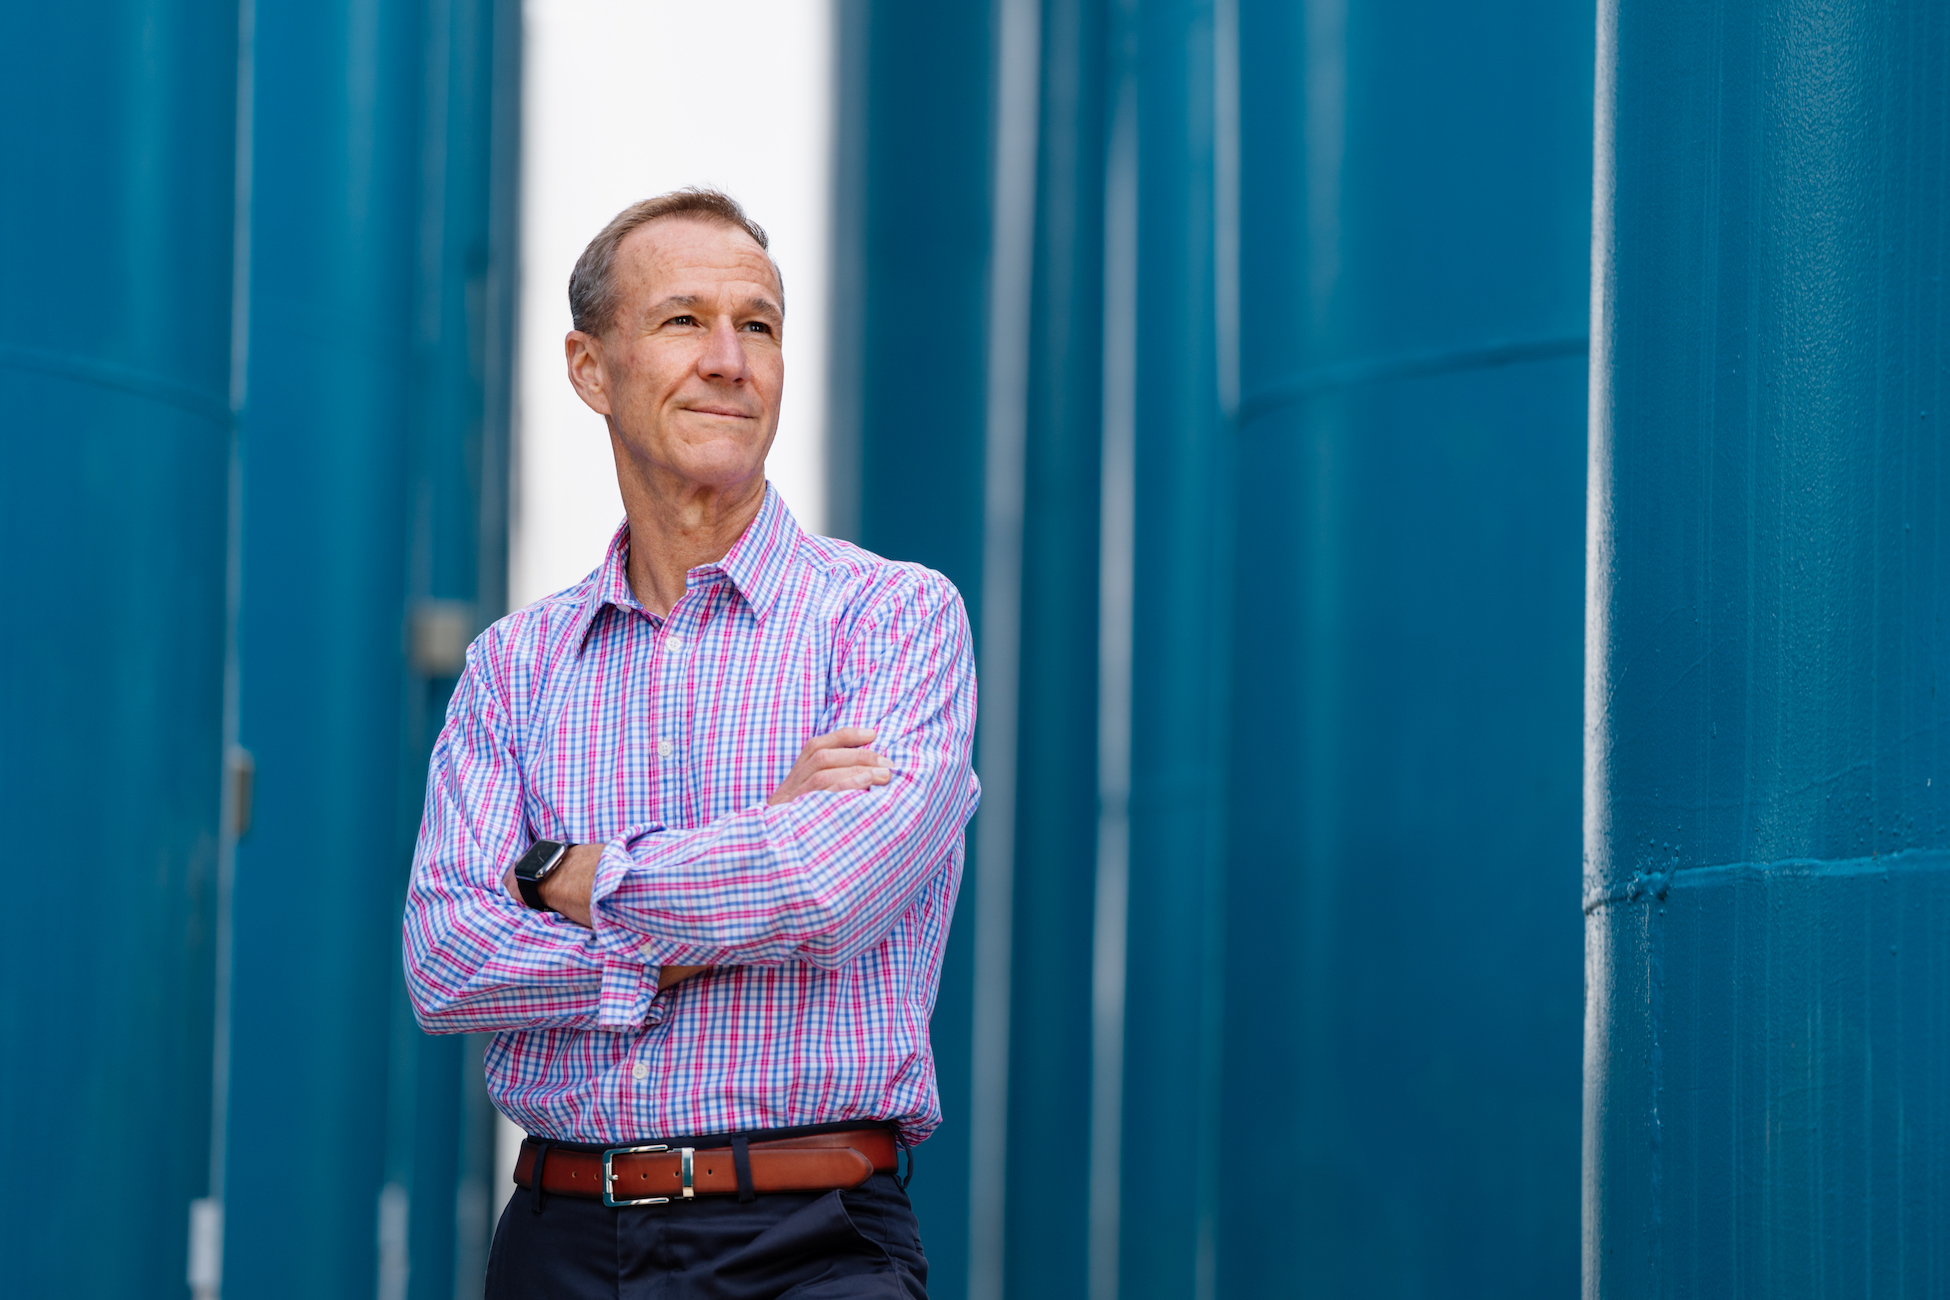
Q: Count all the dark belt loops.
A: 3